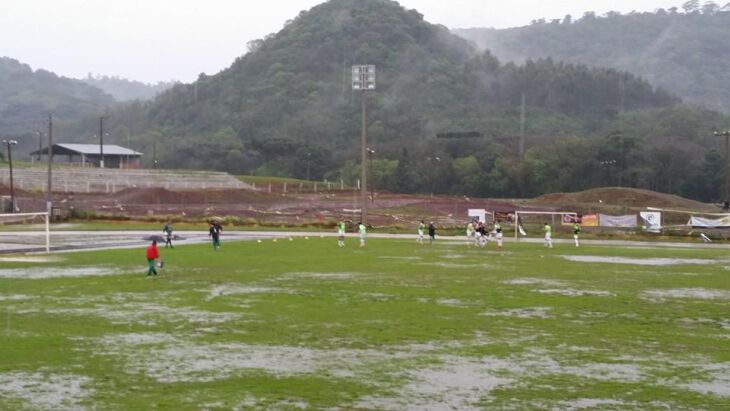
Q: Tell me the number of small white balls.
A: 5